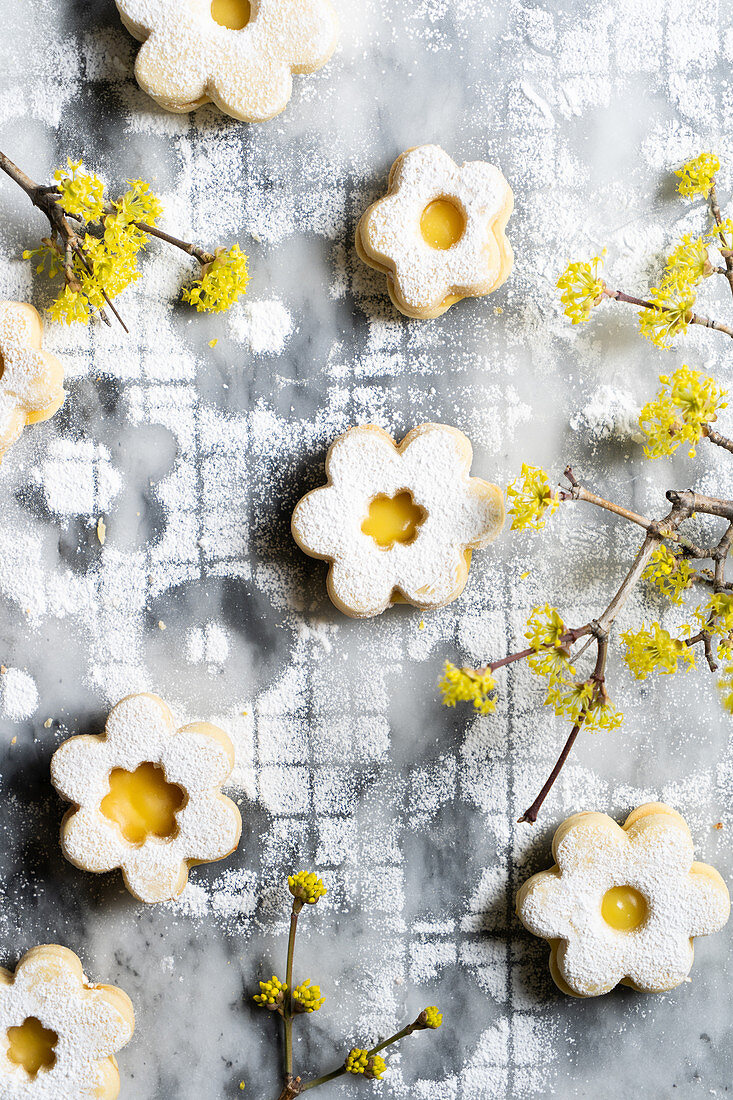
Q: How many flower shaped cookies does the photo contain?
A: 7